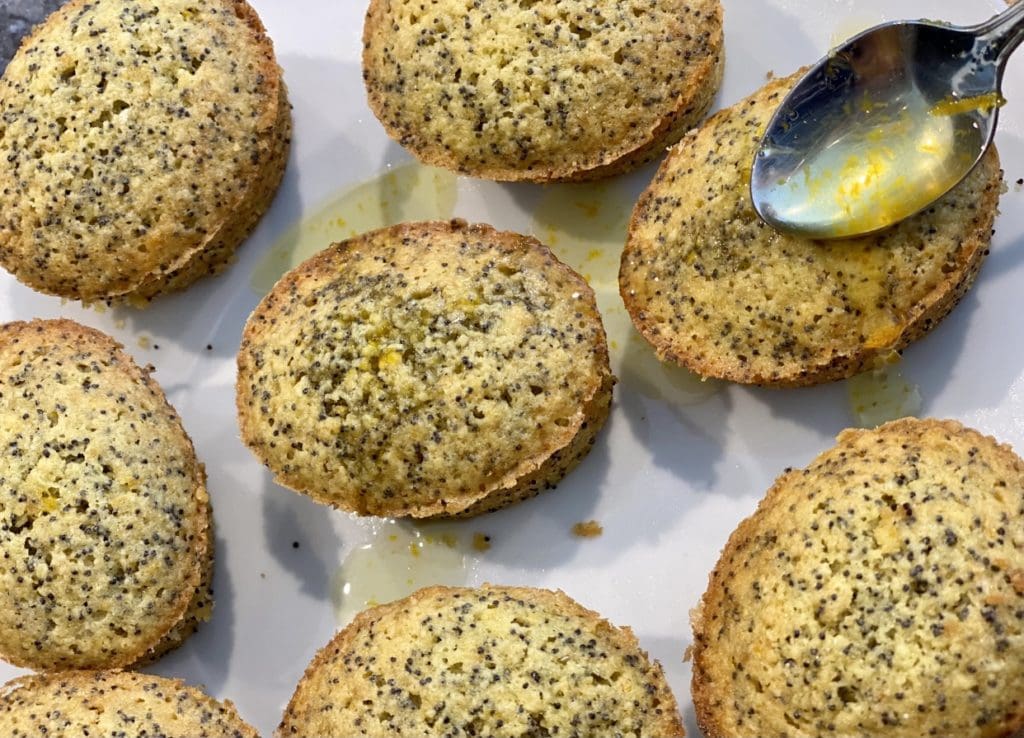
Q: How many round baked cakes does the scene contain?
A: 8